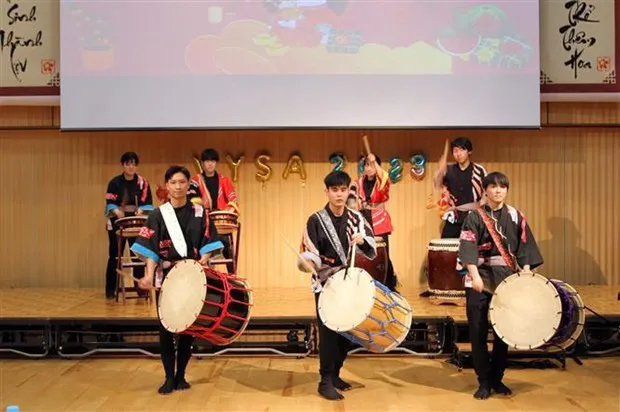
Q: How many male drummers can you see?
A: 7